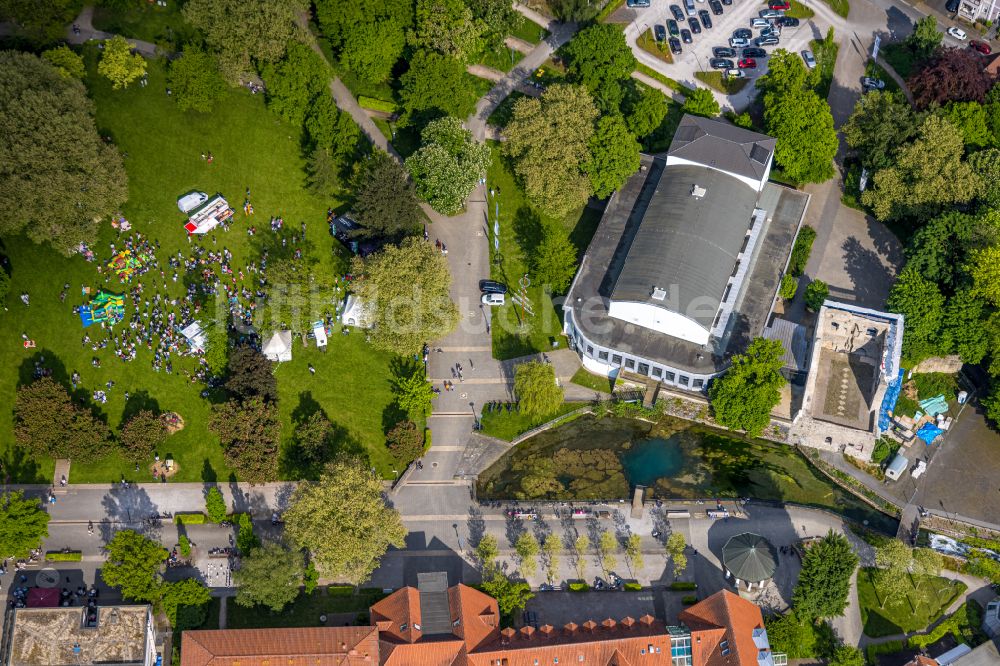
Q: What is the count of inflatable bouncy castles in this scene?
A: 2